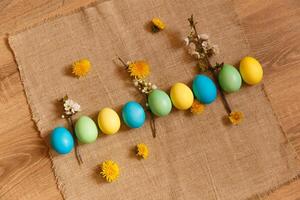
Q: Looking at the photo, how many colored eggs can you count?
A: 9